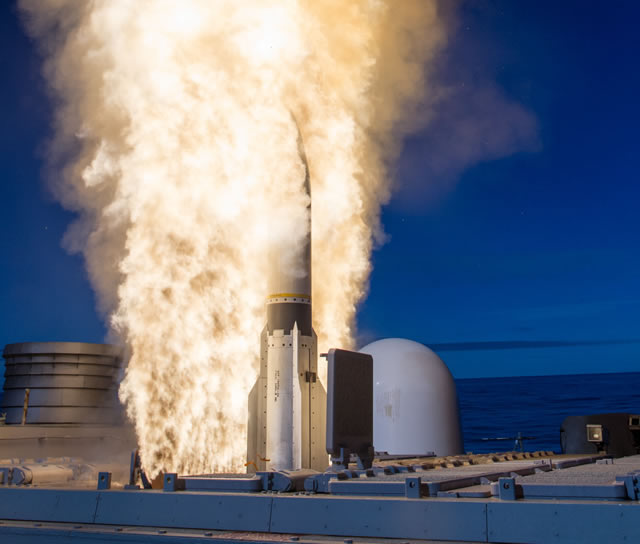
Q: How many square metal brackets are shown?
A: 4